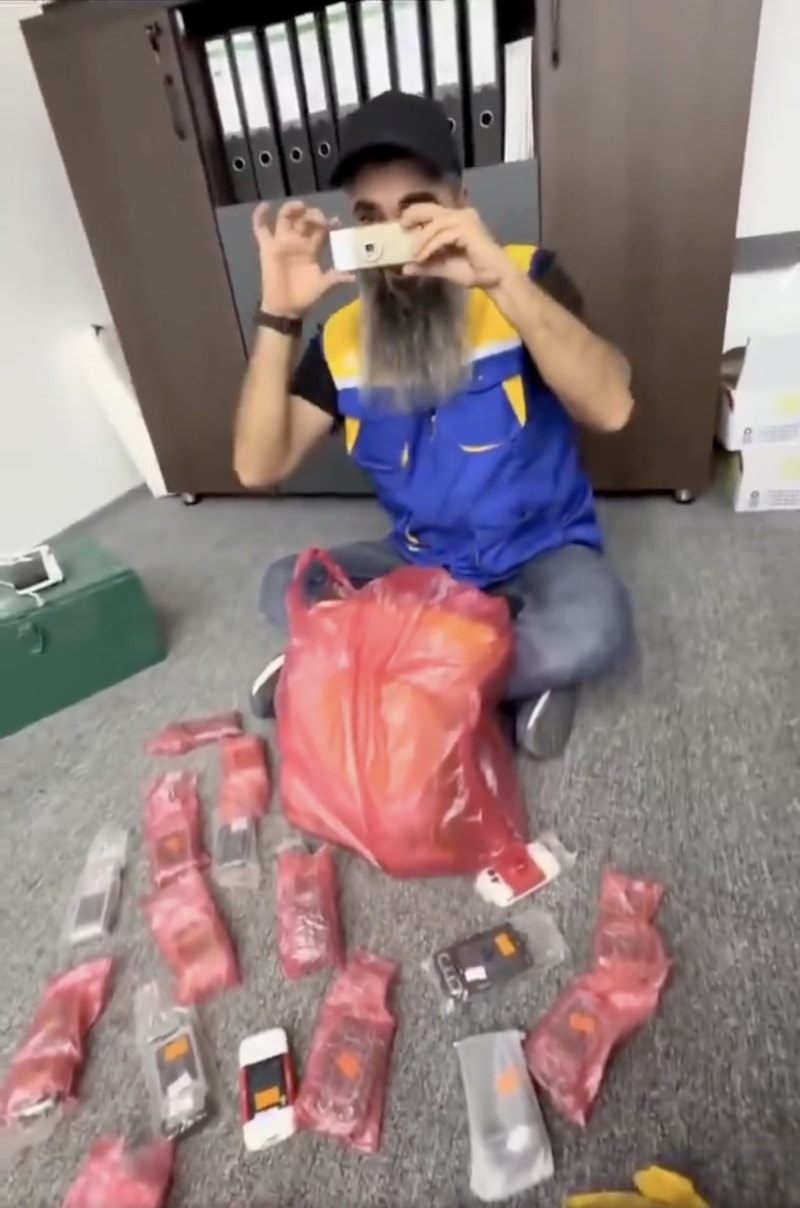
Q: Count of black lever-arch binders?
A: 9